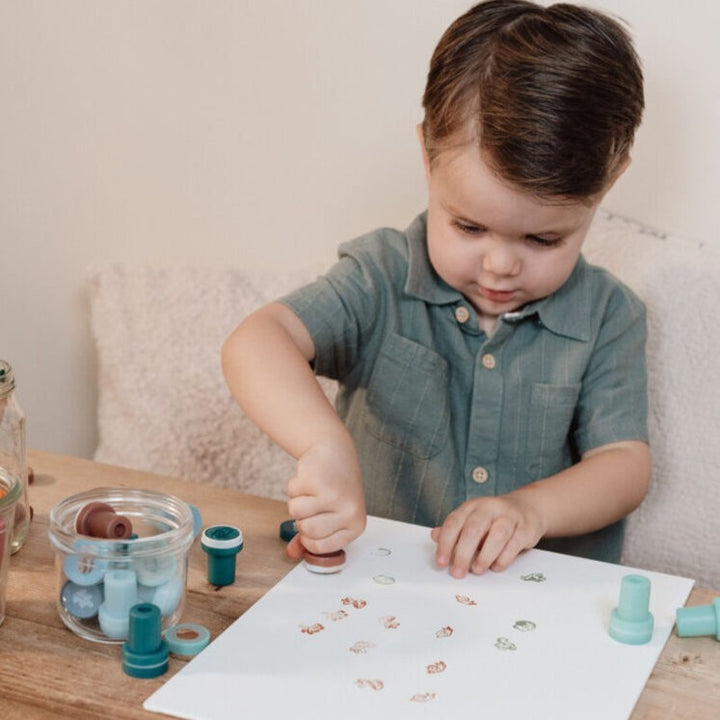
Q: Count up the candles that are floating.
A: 0